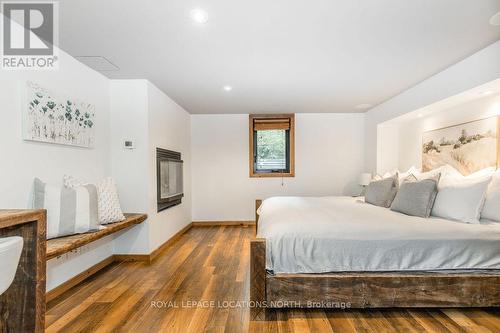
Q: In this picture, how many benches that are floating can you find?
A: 1